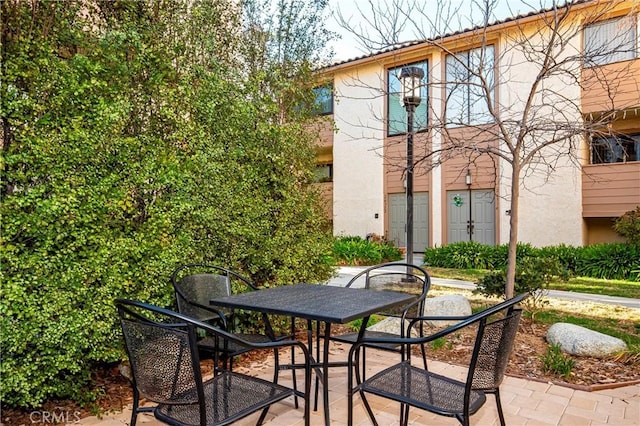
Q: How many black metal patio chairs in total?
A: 4